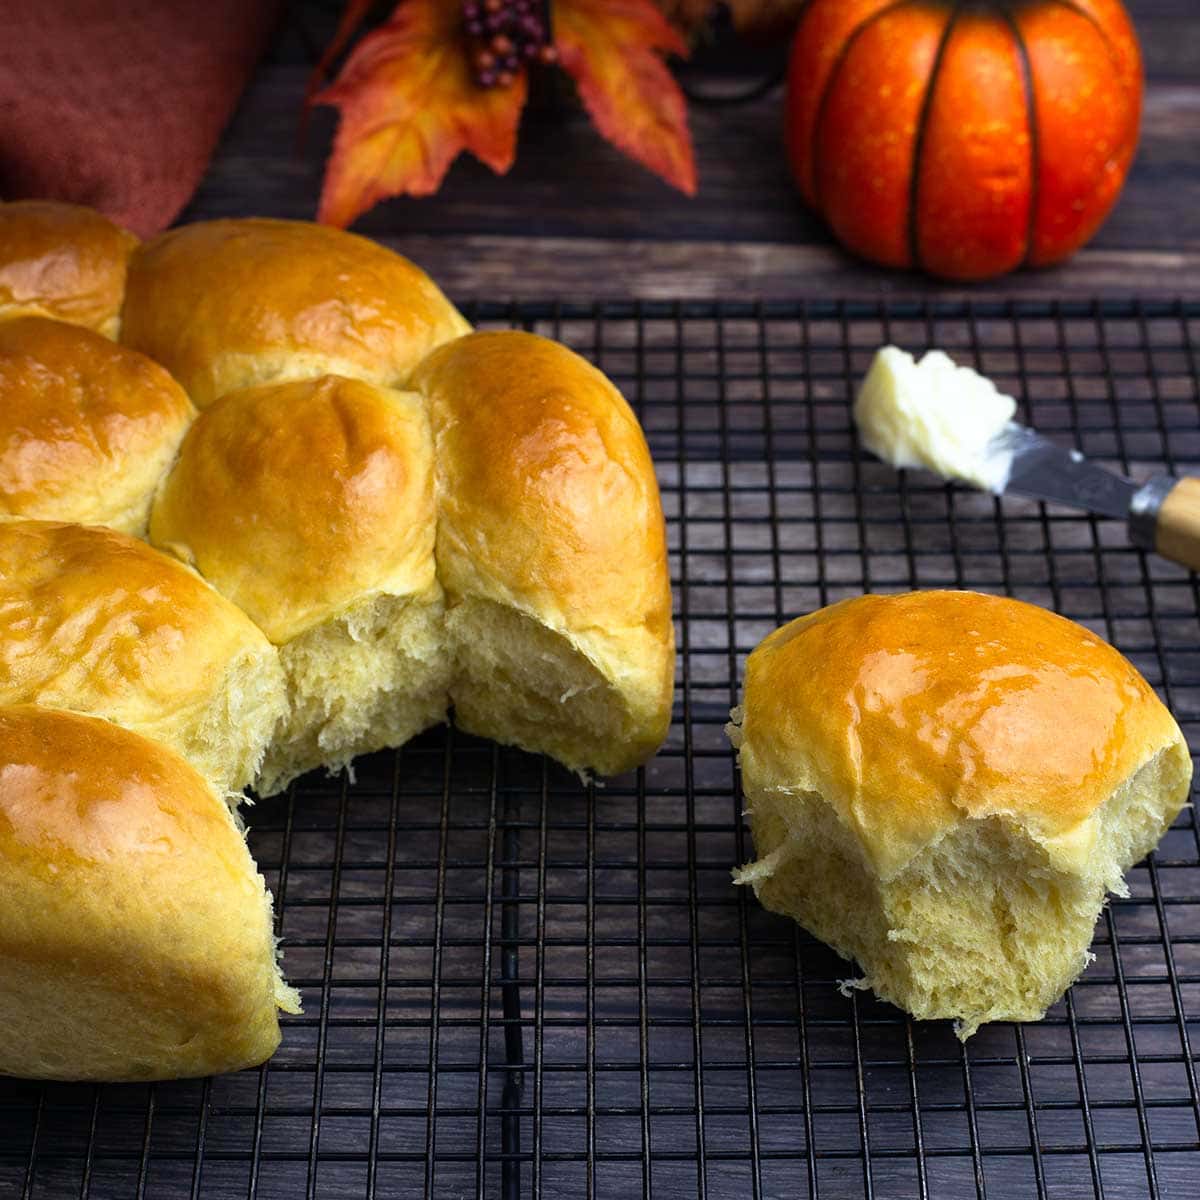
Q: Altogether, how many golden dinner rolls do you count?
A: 8